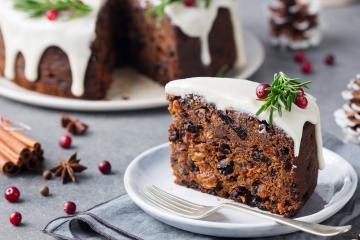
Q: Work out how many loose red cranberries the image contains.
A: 8